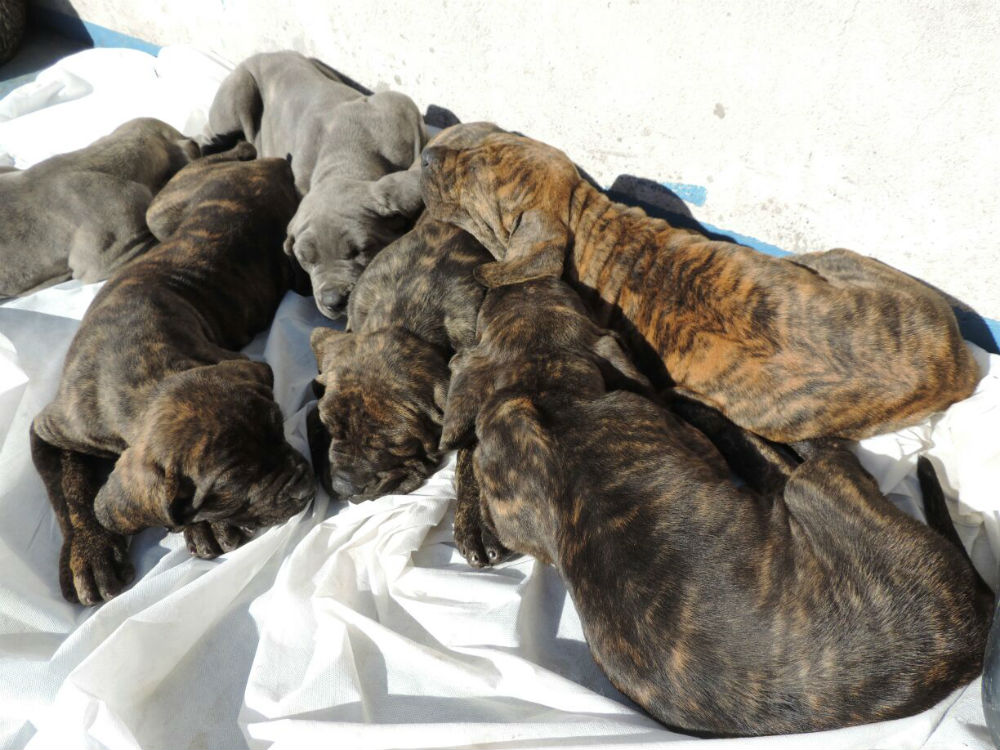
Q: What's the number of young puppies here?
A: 6